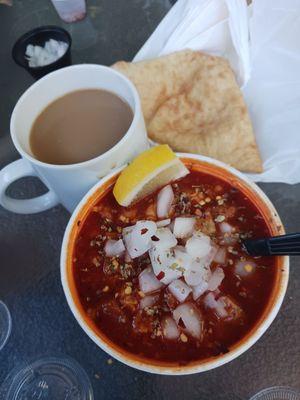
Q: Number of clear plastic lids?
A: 3